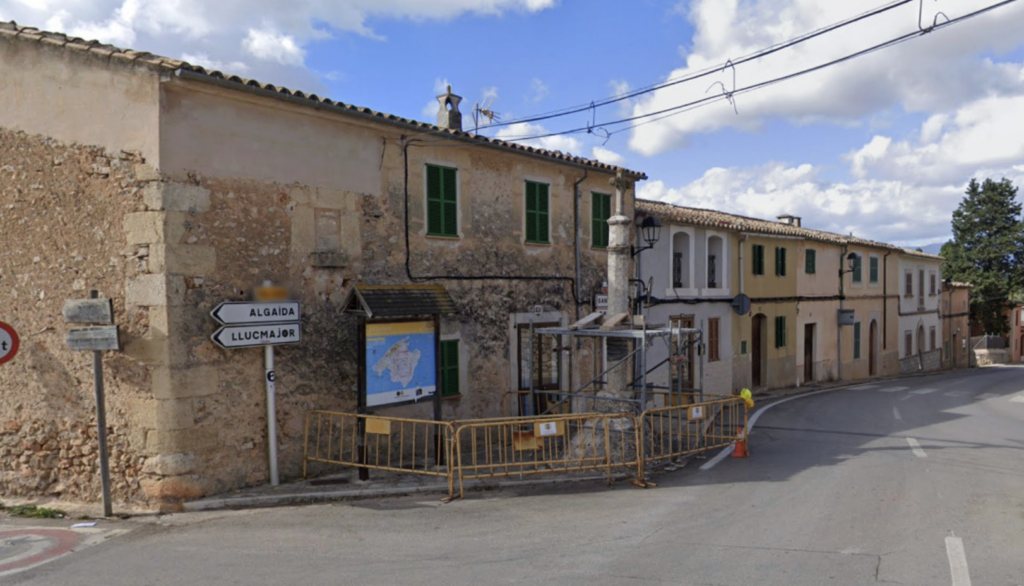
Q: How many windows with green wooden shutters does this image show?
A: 11